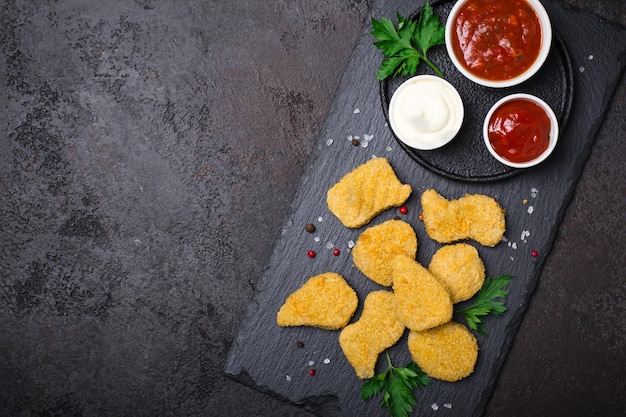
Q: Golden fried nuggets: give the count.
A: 8